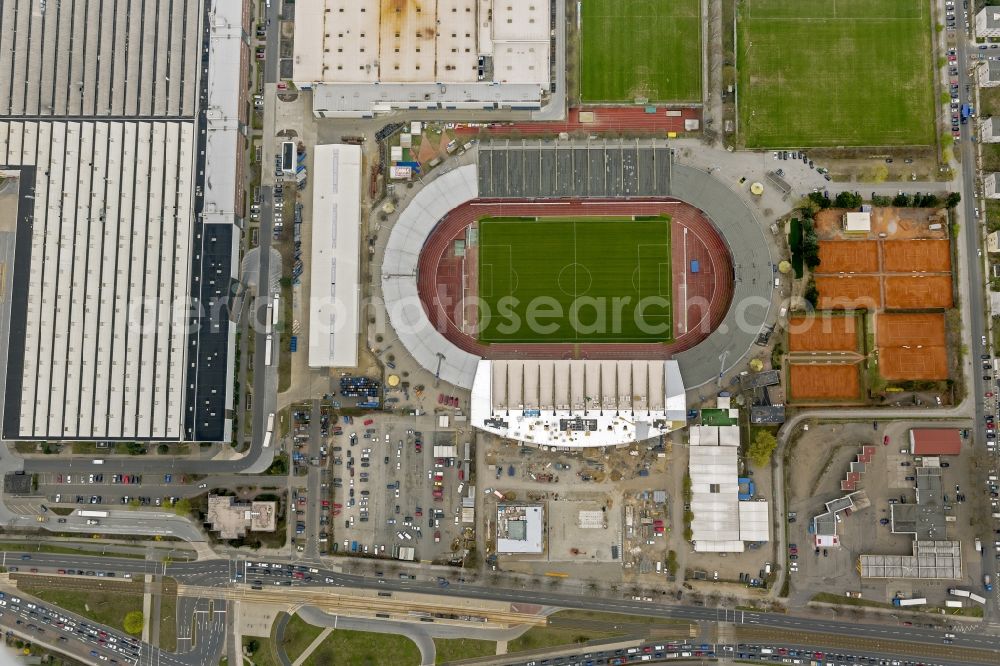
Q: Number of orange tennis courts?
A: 8